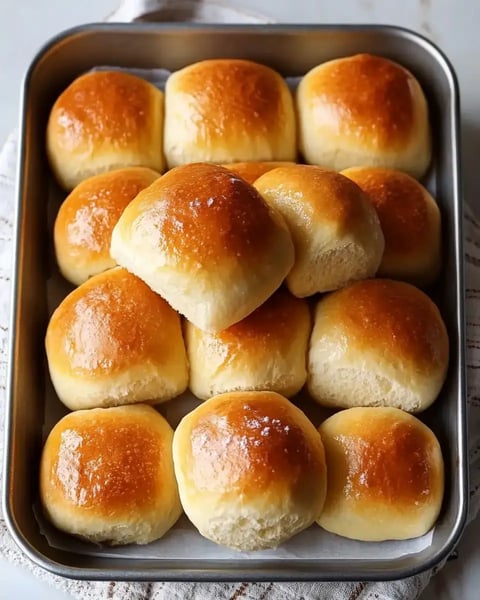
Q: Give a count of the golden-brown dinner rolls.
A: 14